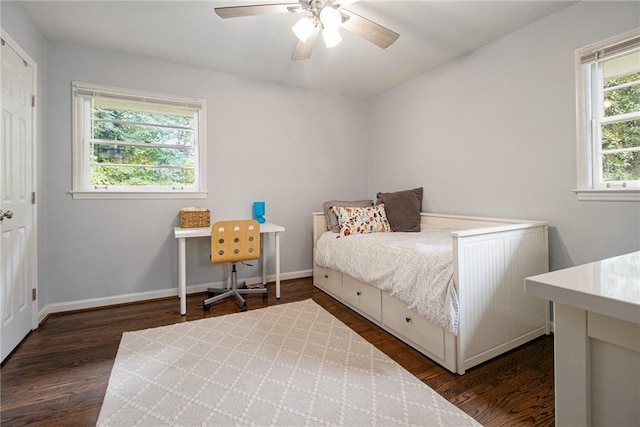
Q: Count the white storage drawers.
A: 3